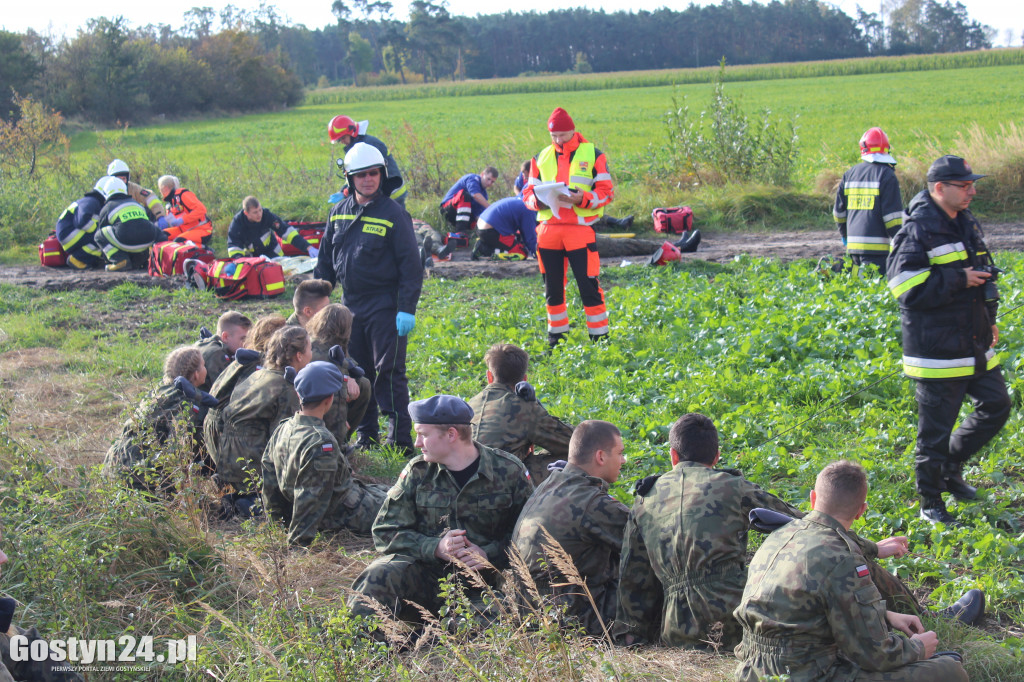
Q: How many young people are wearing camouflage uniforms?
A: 12